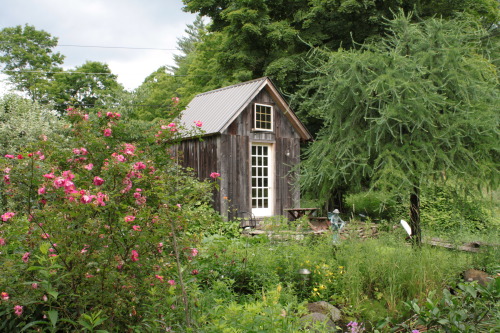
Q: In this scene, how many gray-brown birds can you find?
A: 0